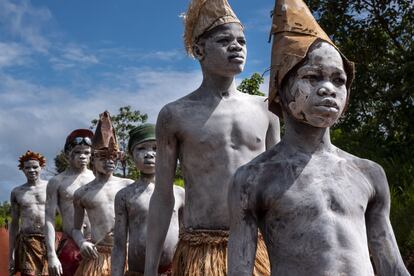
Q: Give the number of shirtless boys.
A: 6